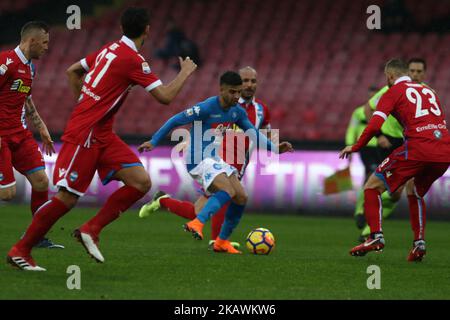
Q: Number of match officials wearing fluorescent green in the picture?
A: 2